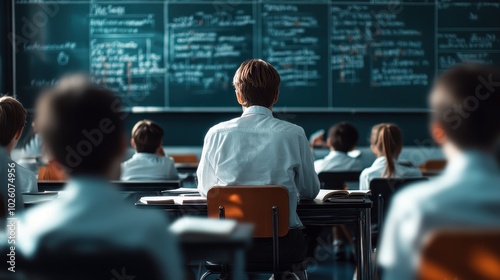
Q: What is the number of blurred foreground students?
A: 2